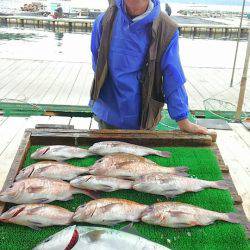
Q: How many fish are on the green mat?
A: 11